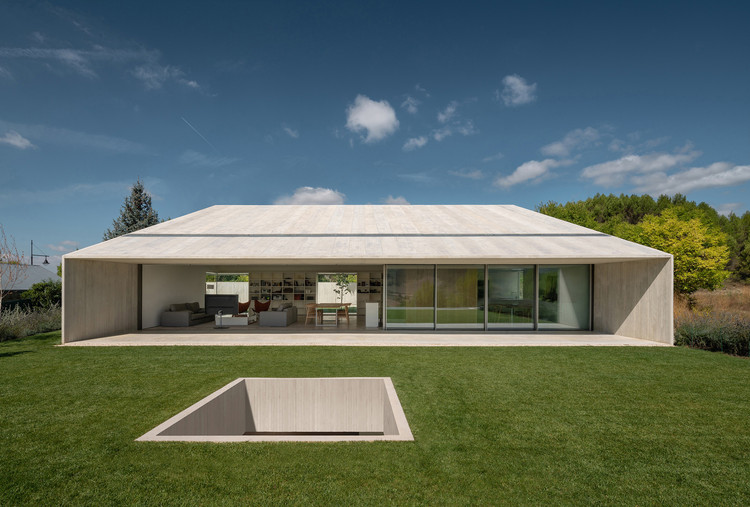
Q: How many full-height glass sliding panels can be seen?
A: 4